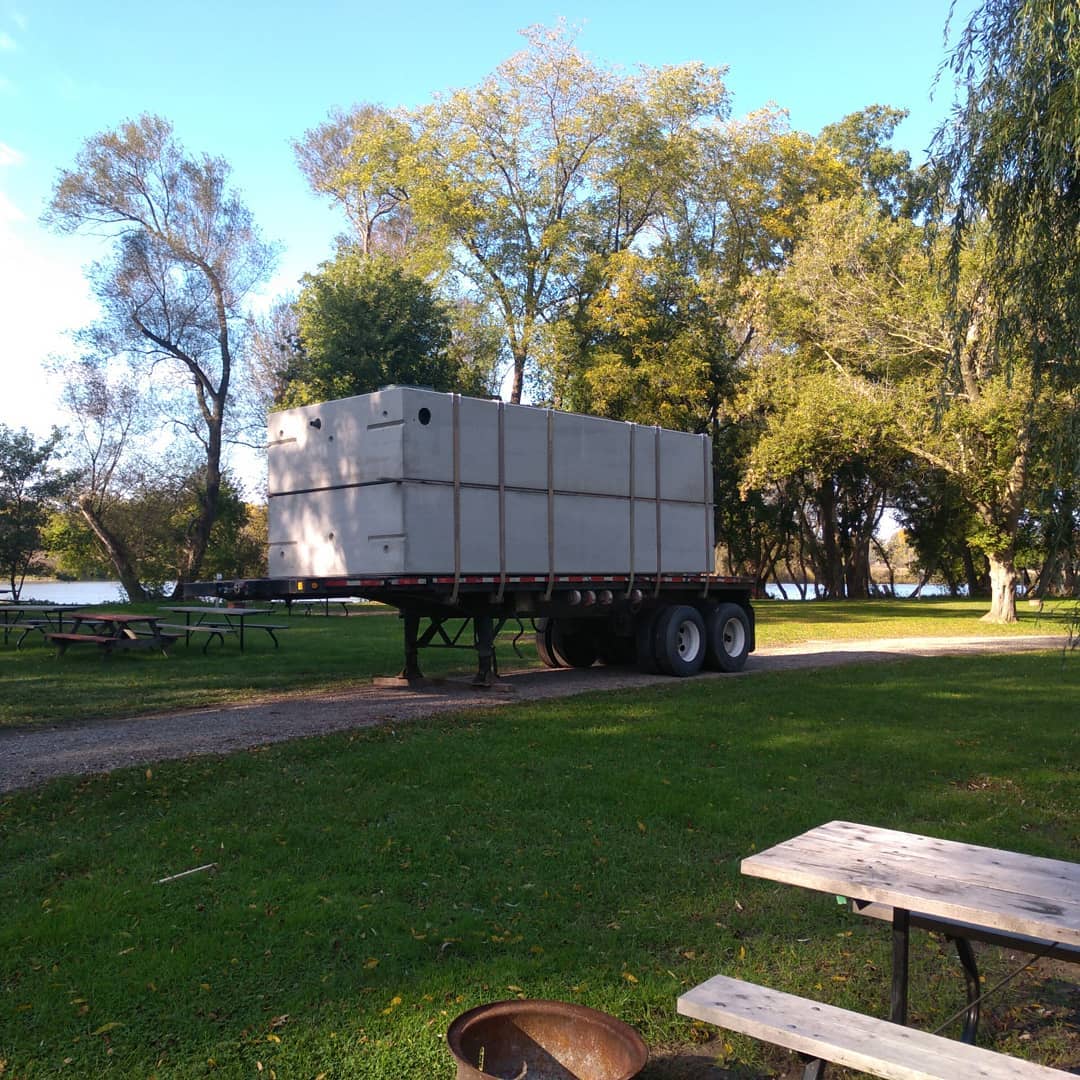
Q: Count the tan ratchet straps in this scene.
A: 6